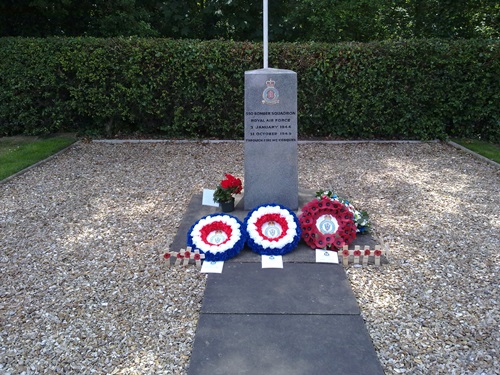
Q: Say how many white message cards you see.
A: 4